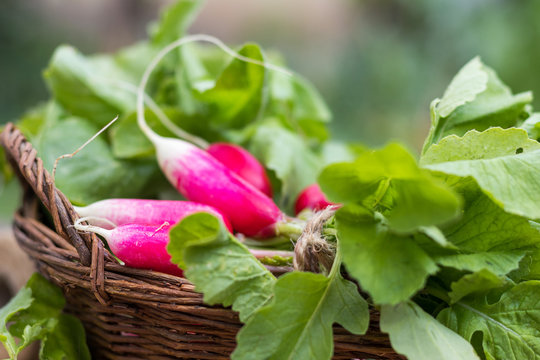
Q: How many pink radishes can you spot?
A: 5